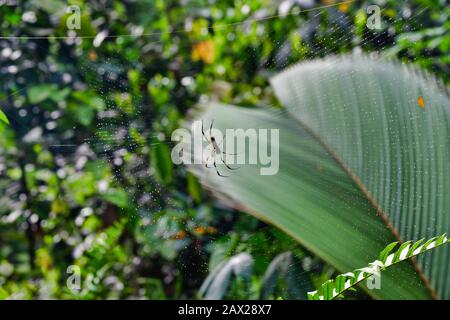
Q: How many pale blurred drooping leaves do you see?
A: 2